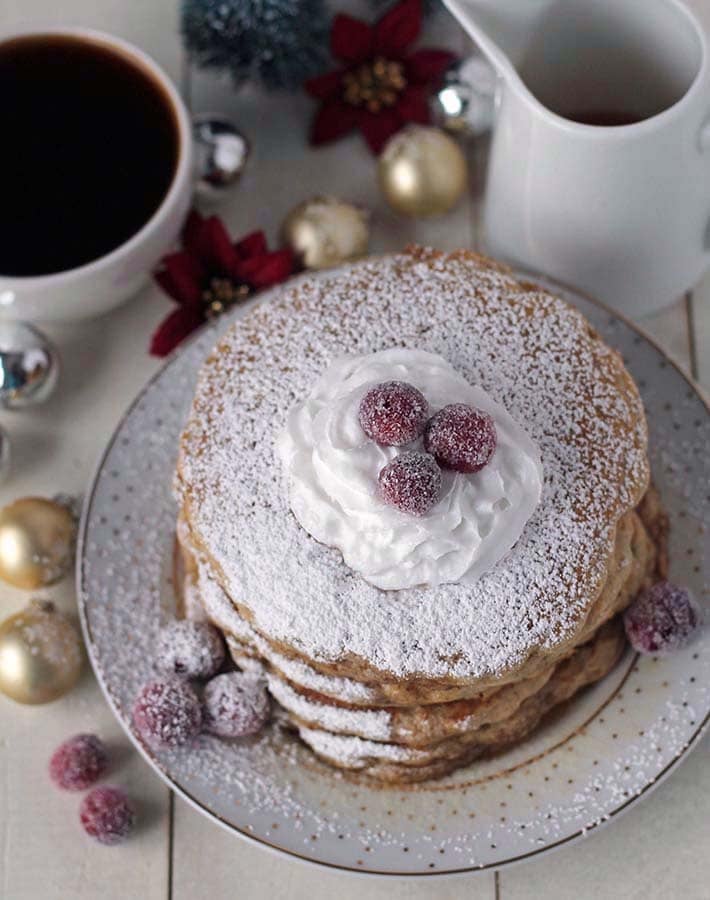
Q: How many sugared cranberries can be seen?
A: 9